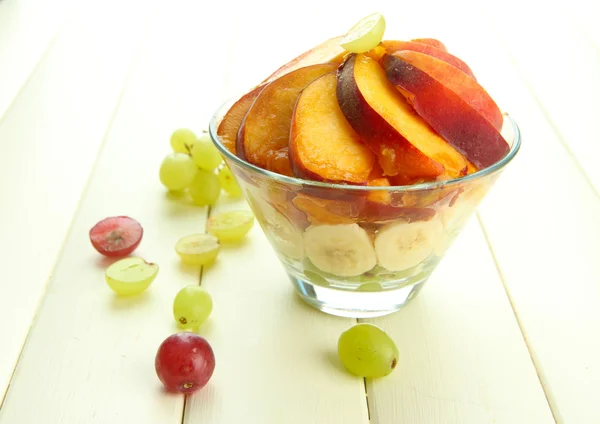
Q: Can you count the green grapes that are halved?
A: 4